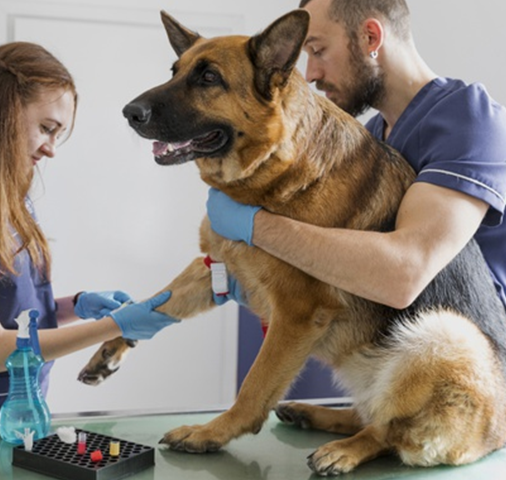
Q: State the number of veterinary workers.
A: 2